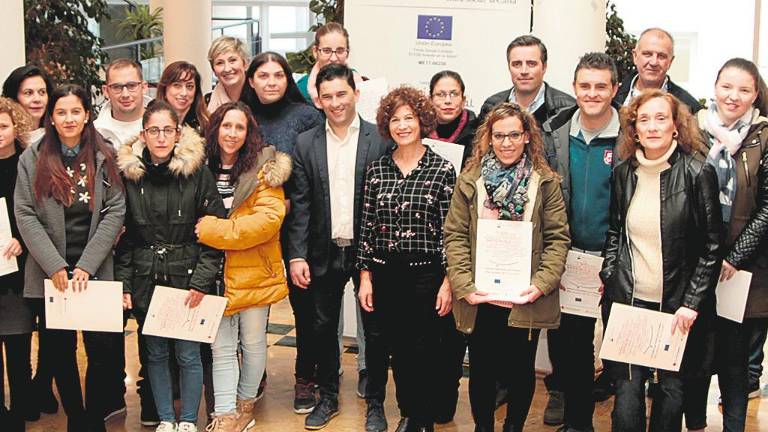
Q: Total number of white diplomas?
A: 9